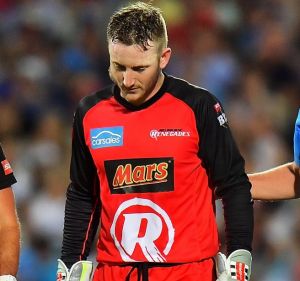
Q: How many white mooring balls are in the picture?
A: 0